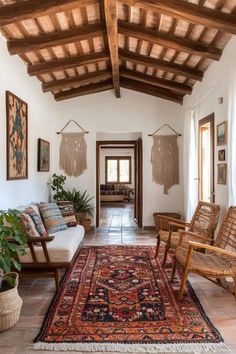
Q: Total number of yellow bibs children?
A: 0